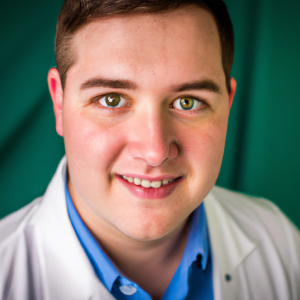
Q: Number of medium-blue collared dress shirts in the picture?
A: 1